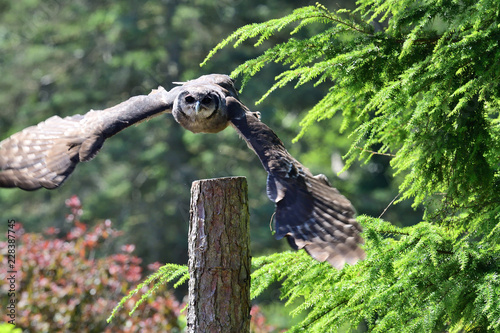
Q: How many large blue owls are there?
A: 0